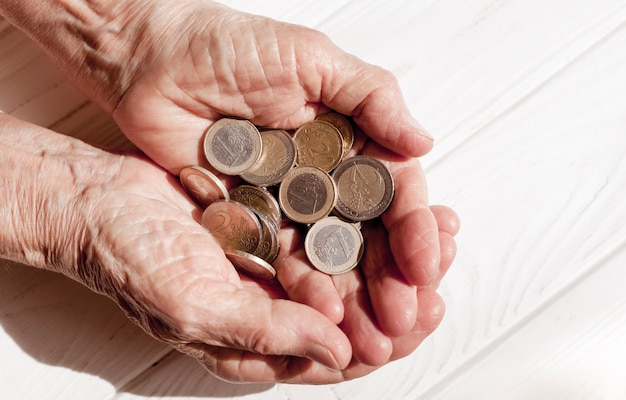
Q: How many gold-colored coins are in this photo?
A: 2